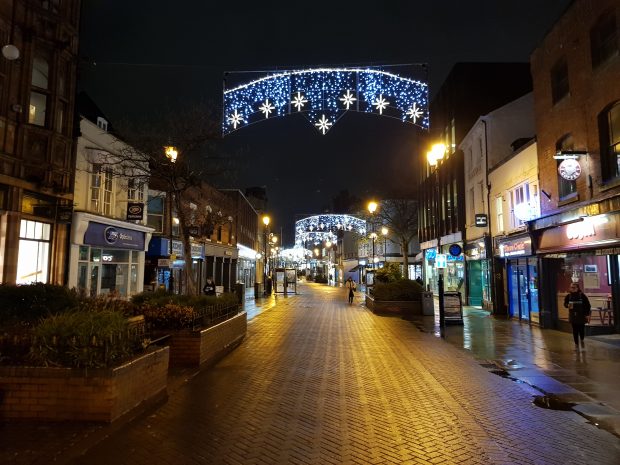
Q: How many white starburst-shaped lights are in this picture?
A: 7